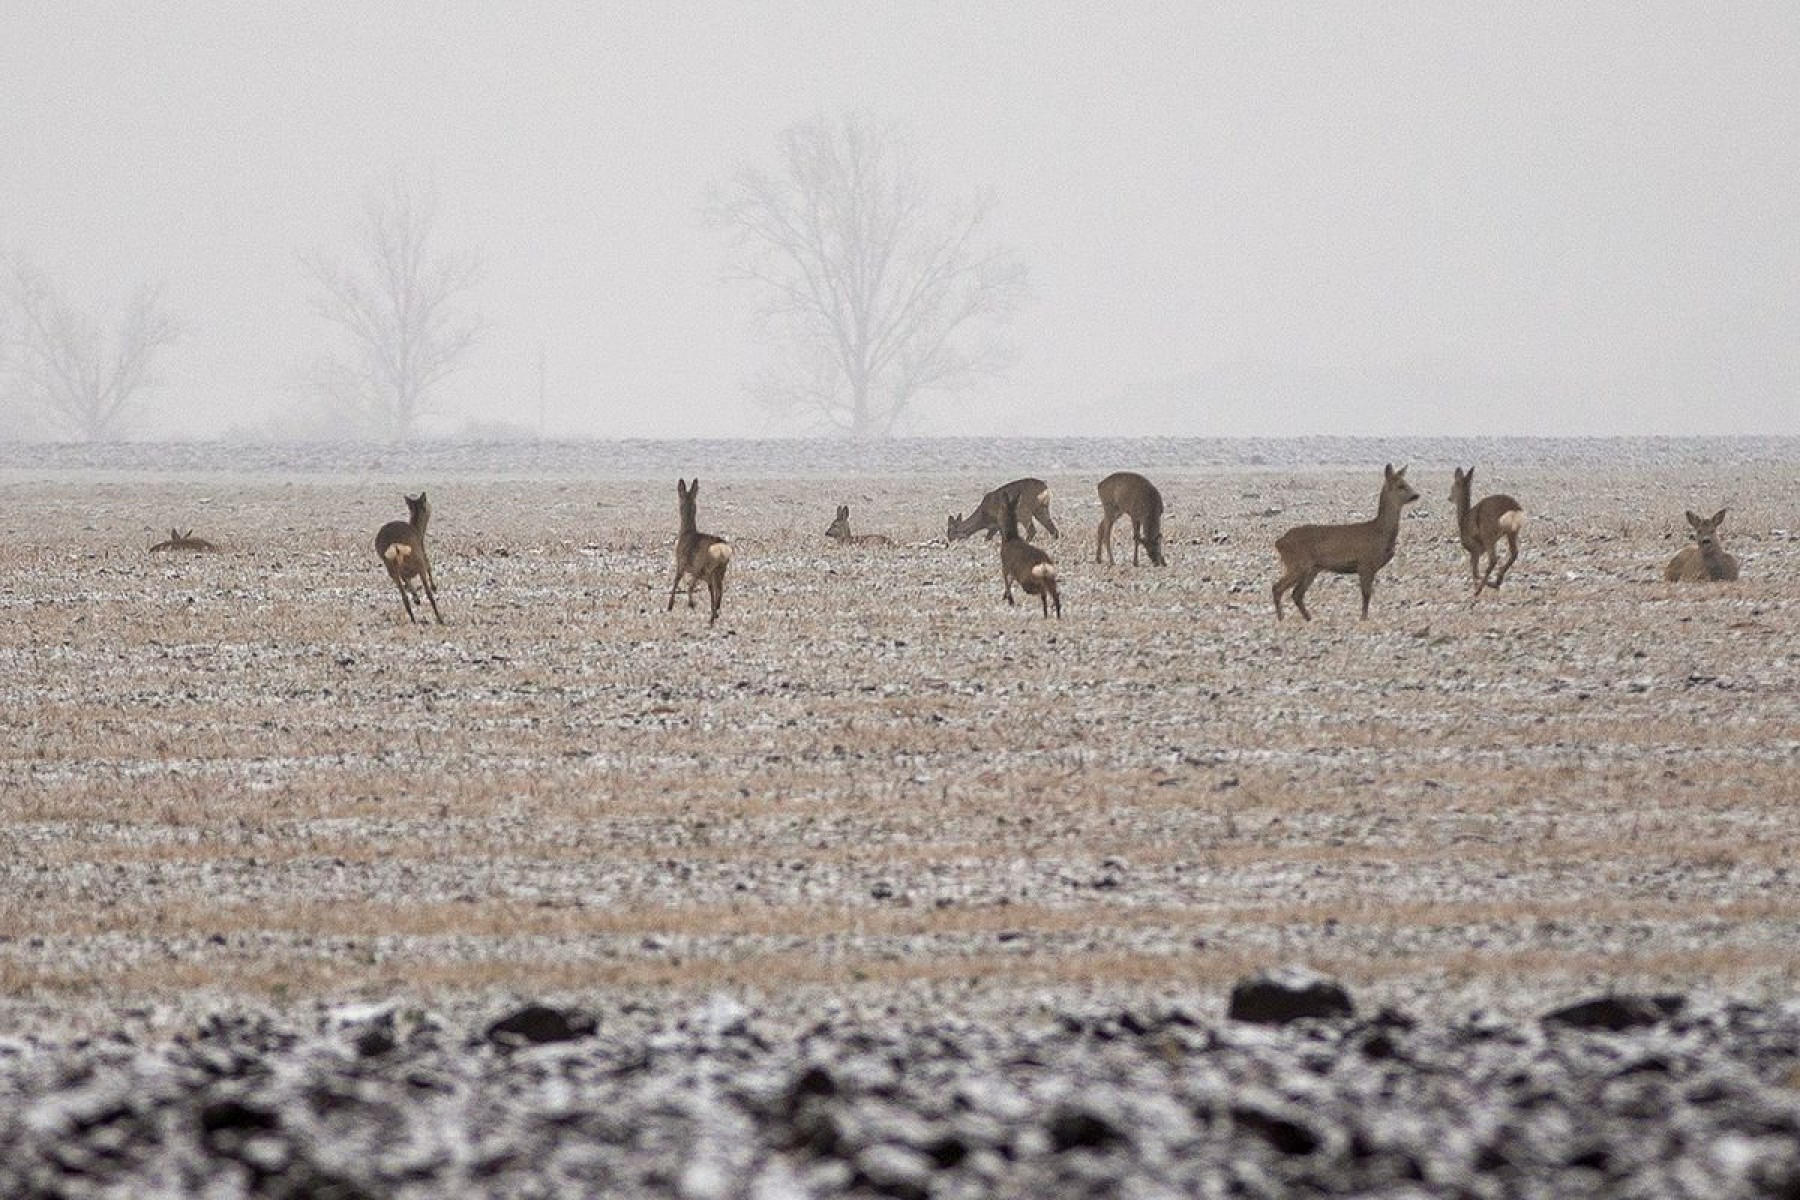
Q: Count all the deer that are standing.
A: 7